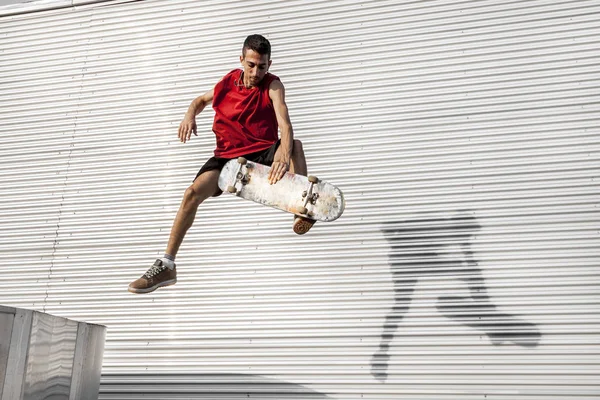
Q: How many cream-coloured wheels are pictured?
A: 4